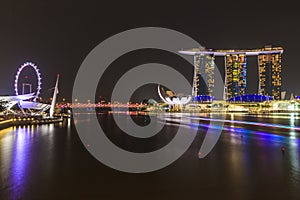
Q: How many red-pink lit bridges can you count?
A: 1